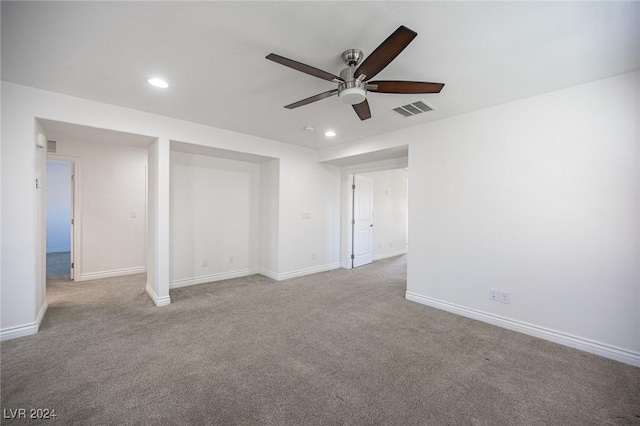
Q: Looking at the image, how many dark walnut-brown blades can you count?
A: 5